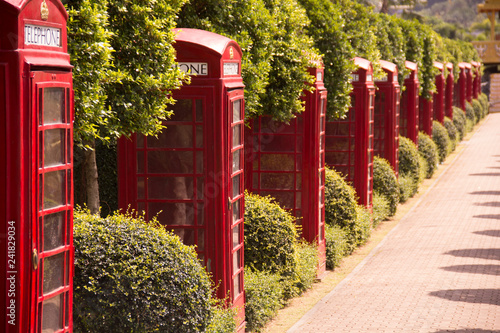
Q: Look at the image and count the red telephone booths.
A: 13